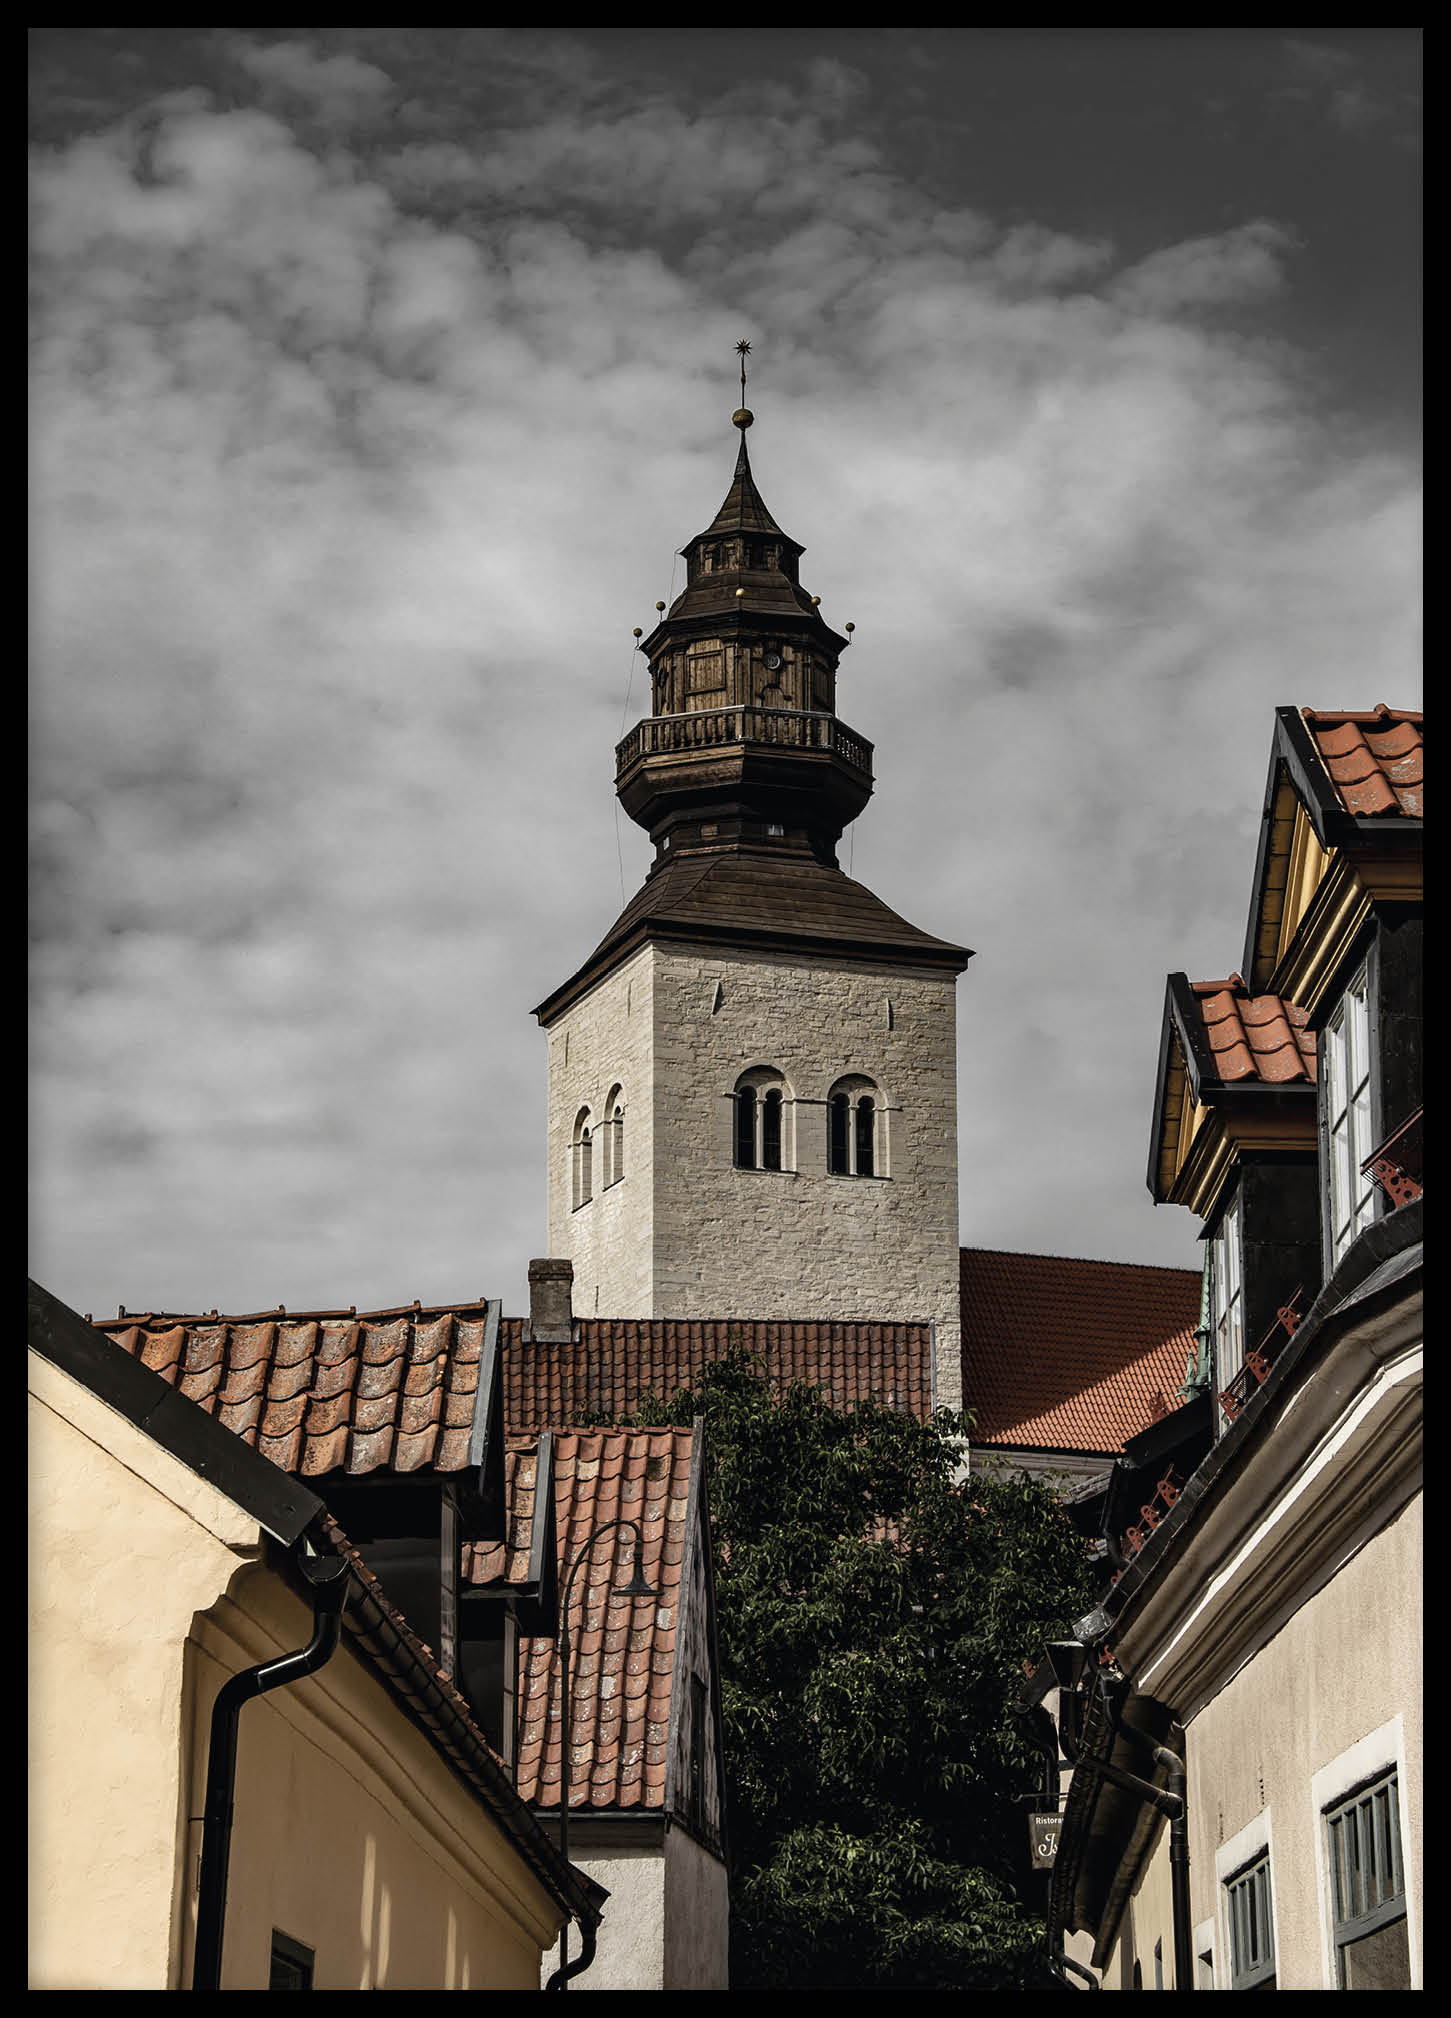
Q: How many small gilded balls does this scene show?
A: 5